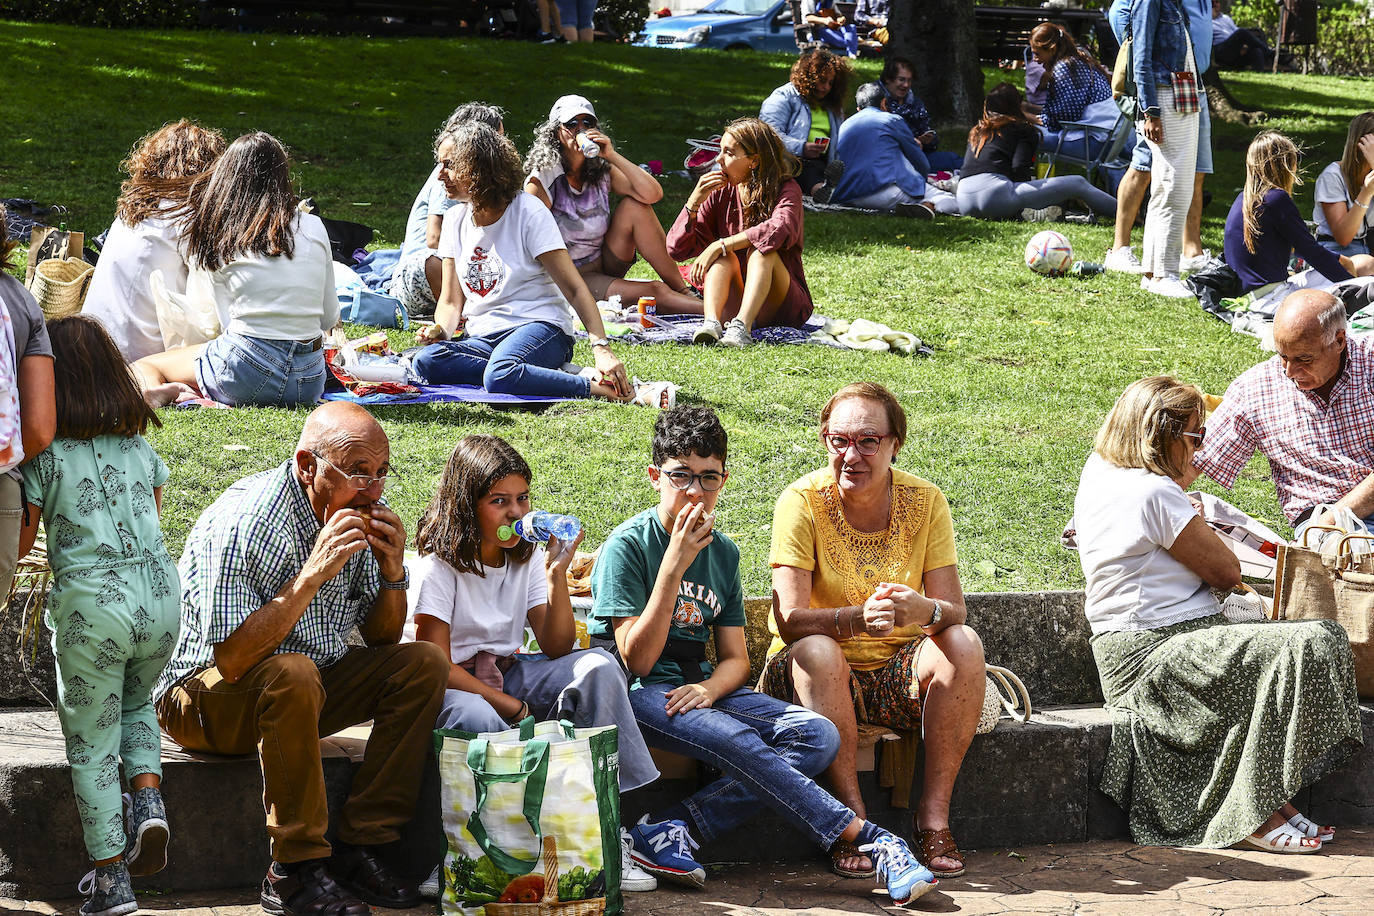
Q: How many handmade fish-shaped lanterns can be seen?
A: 0